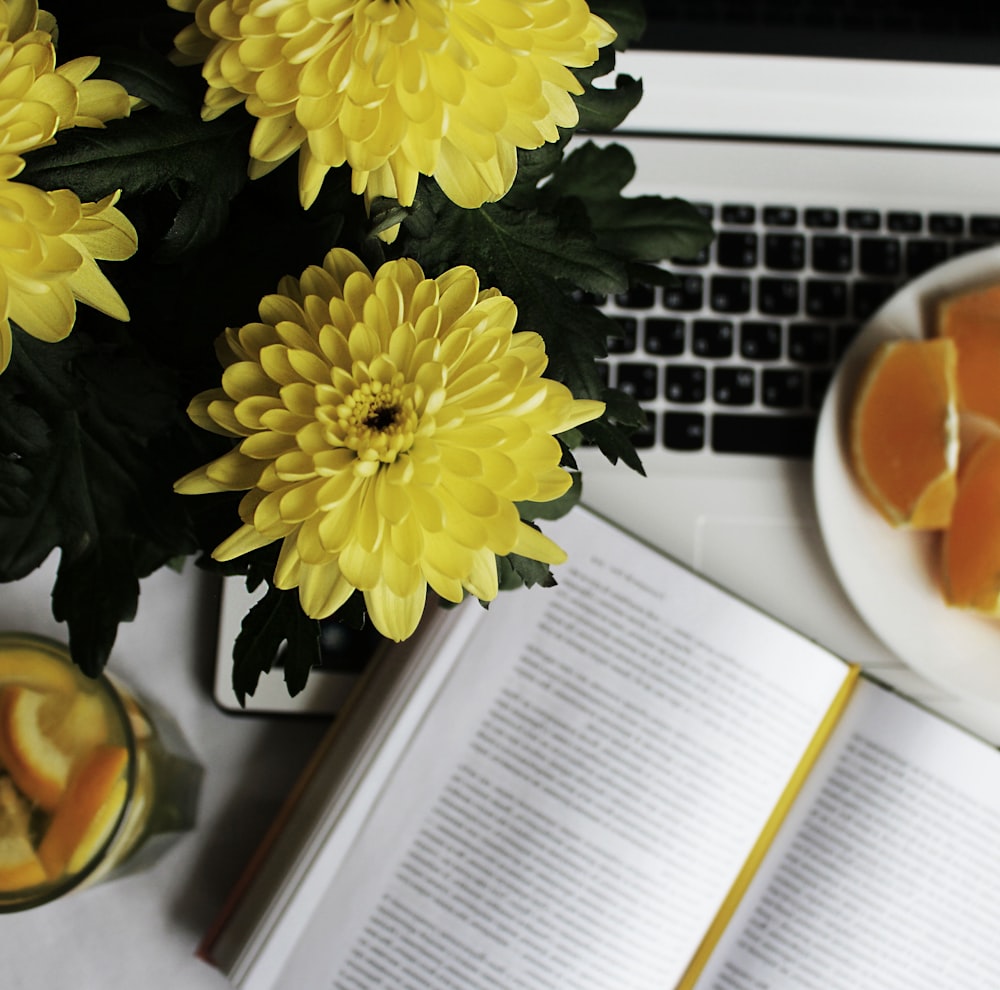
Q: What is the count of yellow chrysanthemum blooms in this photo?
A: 4